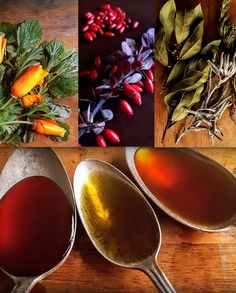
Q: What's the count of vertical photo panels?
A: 3